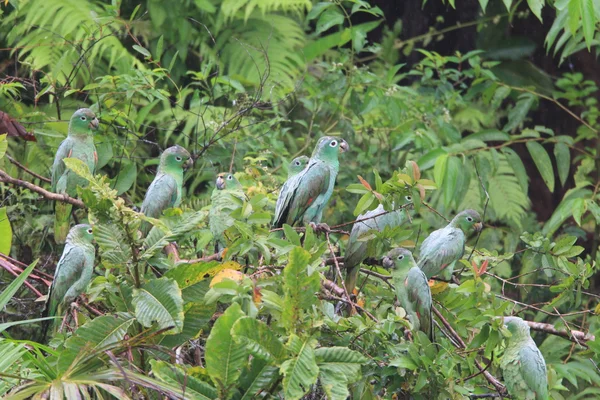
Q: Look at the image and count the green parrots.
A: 10